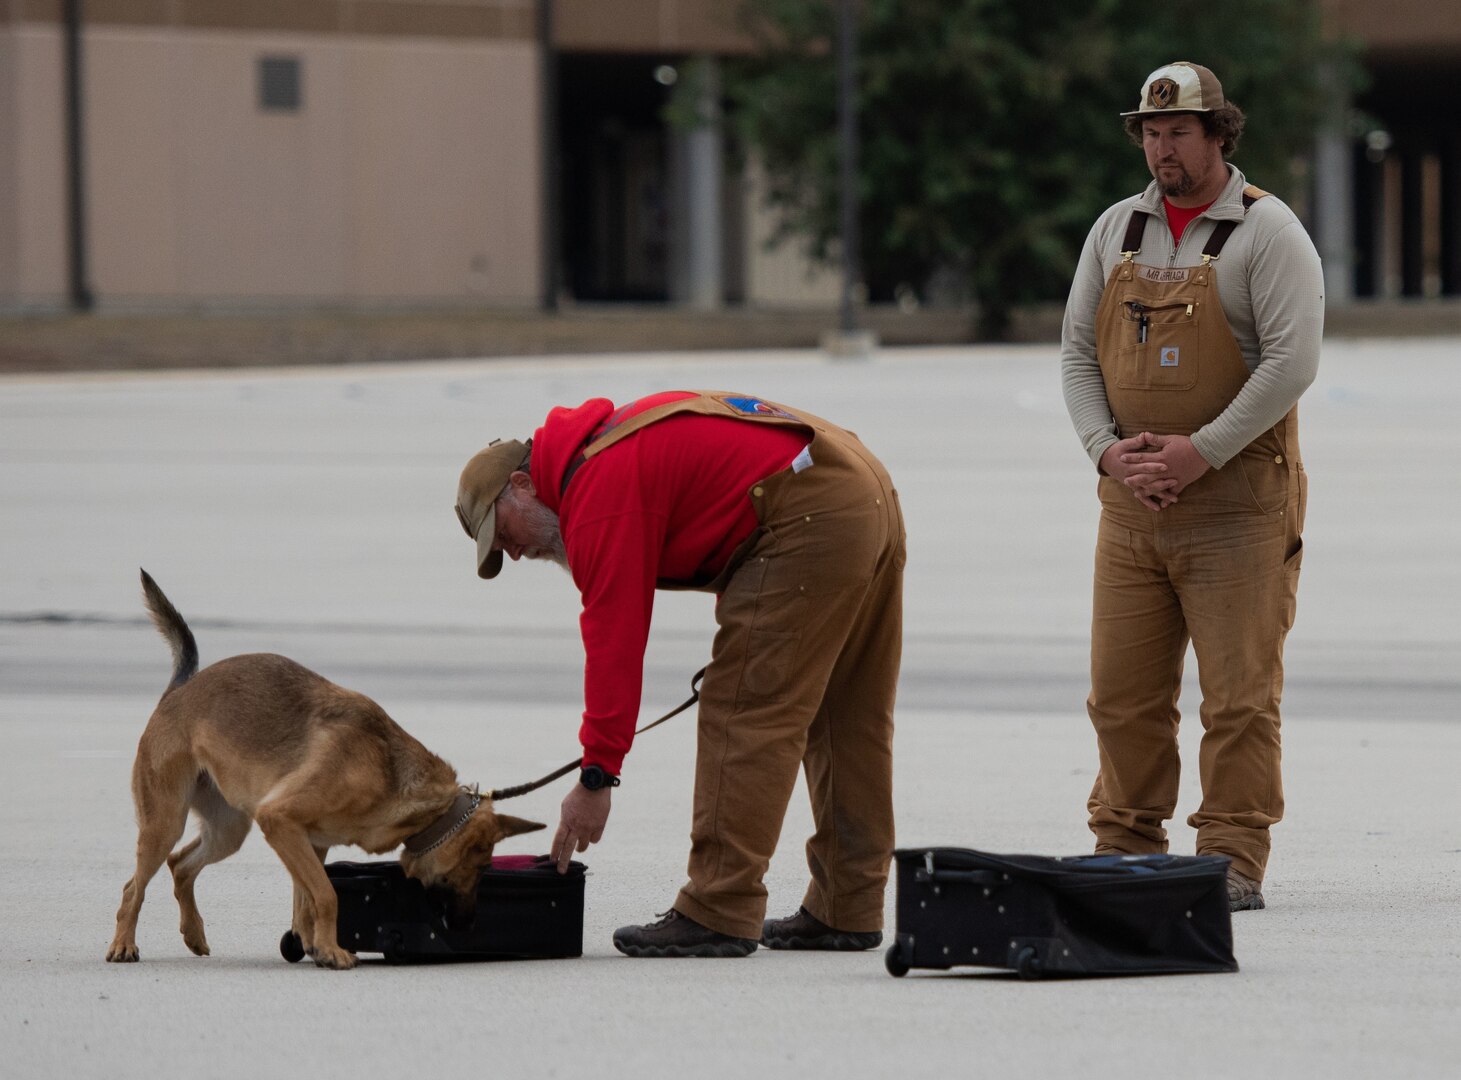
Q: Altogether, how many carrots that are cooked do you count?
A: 0